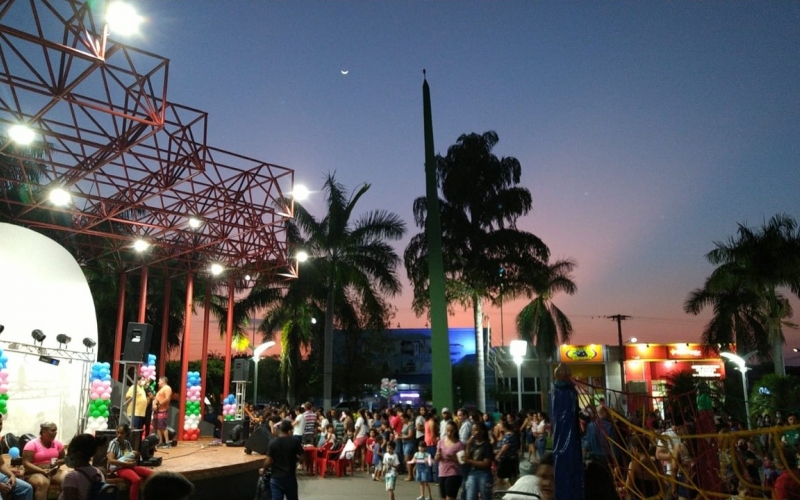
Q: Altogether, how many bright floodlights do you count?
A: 8